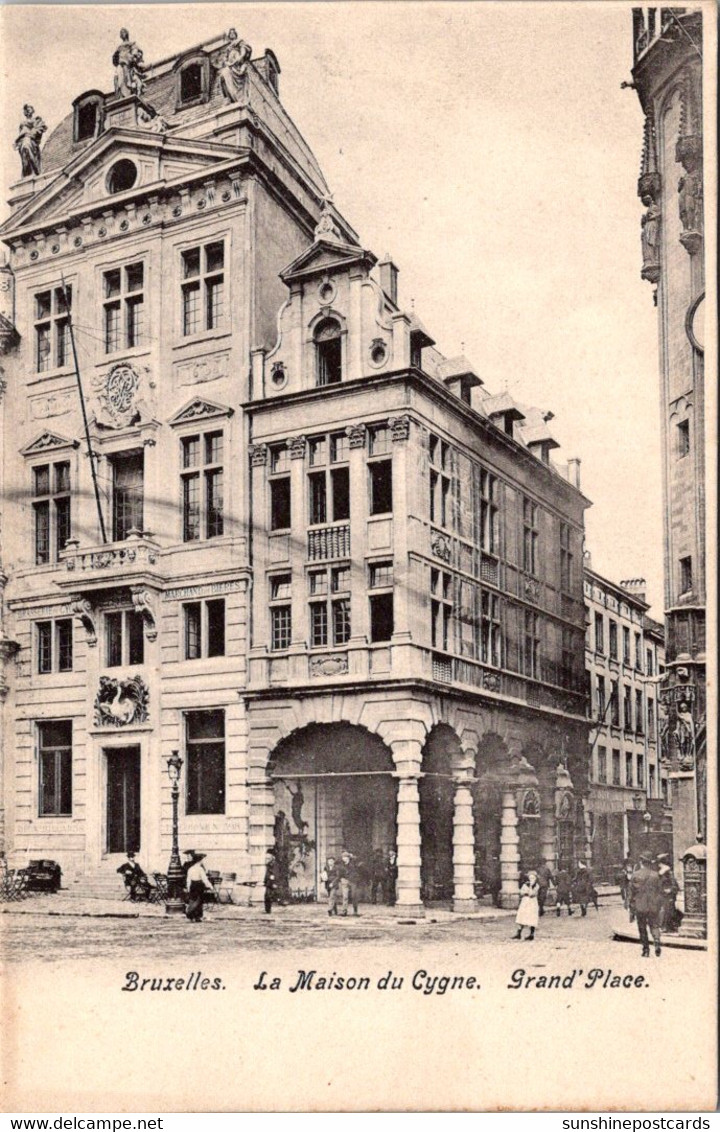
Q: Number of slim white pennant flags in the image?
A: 0